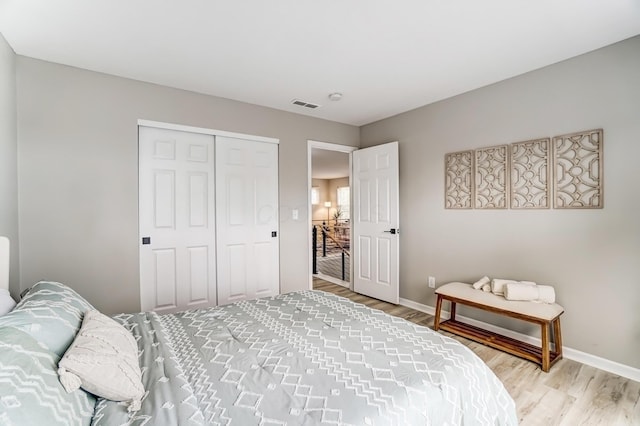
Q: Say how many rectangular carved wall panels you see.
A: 4